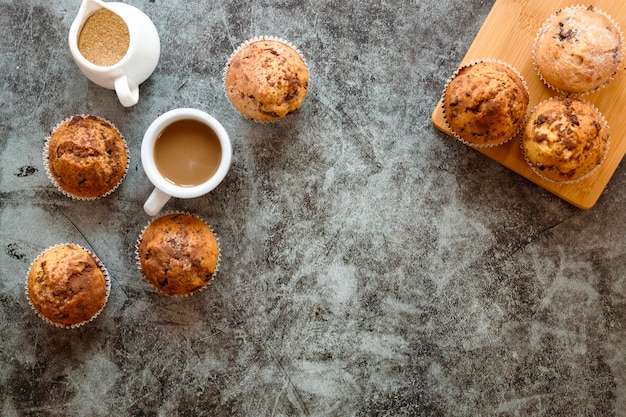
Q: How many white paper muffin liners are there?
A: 7